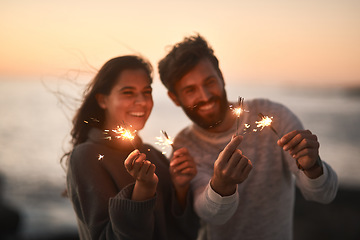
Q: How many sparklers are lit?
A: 4